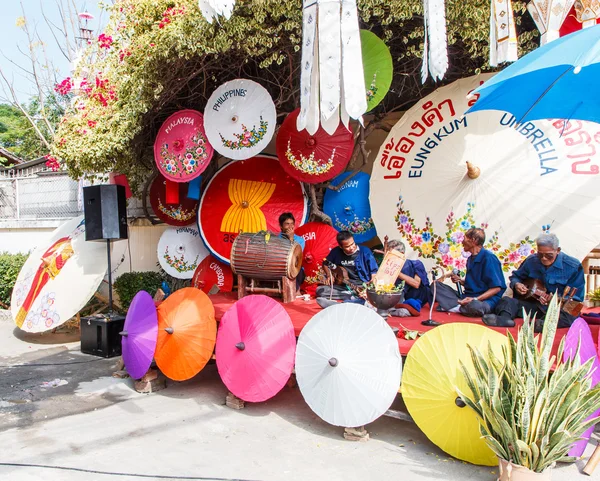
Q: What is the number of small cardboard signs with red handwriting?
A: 1